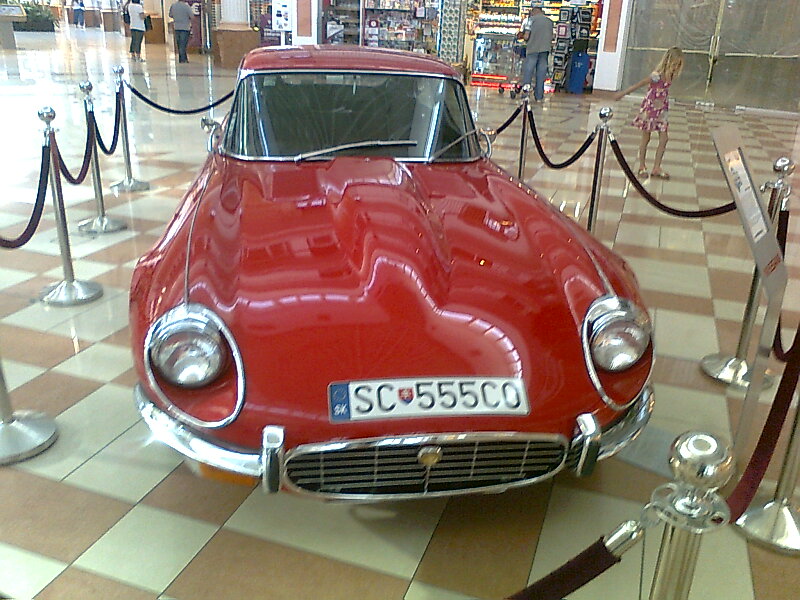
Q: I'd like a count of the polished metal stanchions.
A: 9